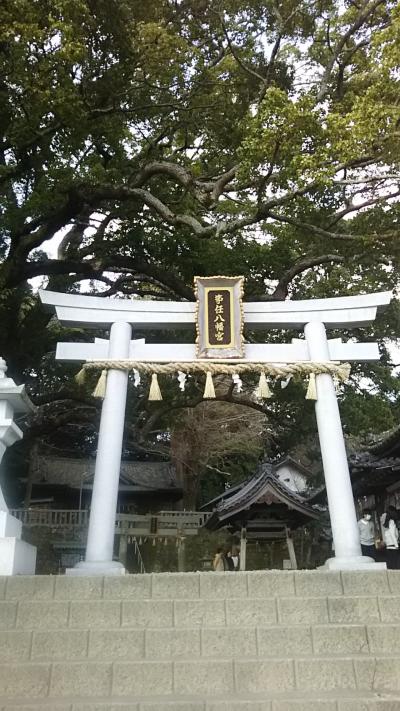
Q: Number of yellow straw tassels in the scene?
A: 5